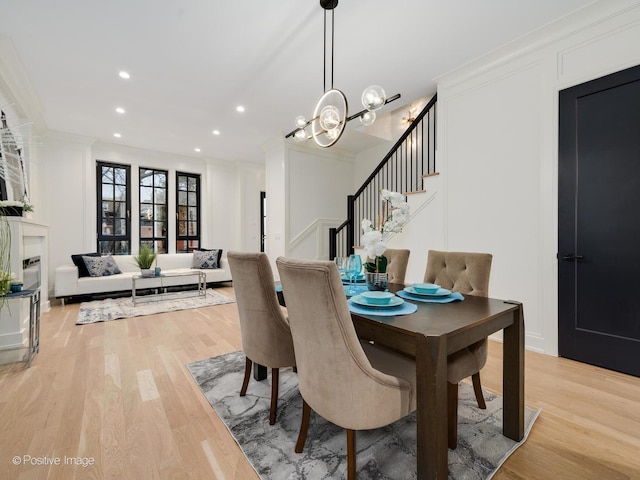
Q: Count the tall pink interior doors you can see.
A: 0